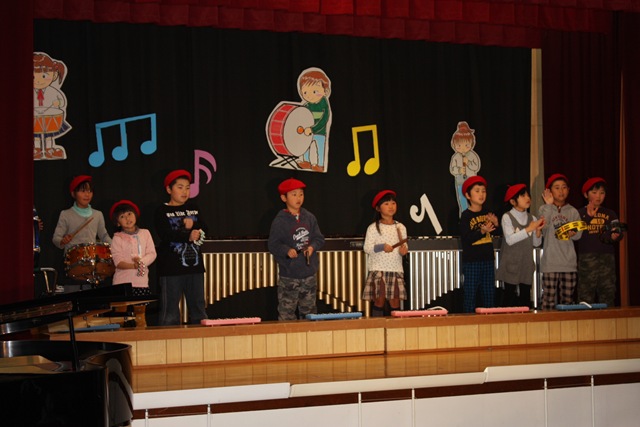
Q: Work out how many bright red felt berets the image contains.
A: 9